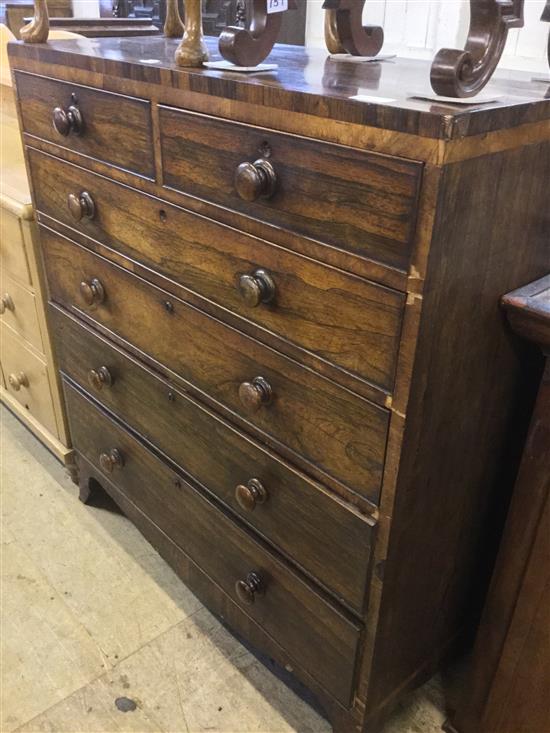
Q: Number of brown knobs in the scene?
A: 10